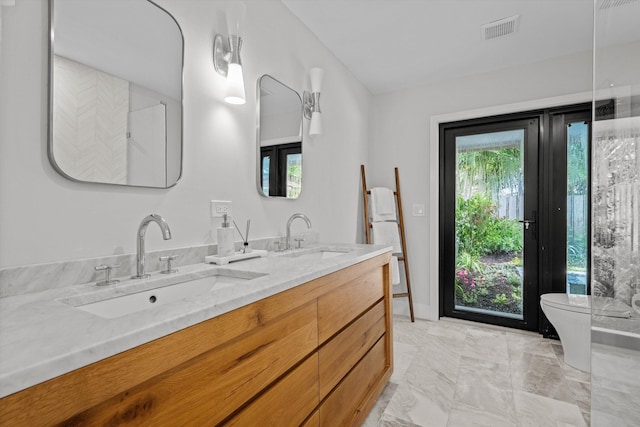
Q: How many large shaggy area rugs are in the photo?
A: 0